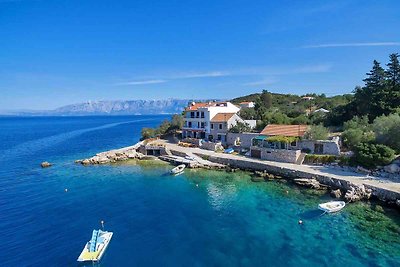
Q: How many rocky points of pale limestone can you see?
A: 1